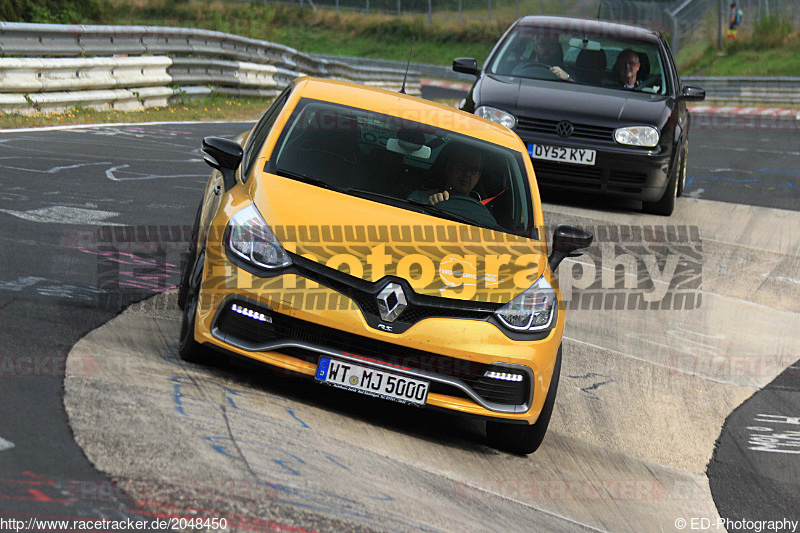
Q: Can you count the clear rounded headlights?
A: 2